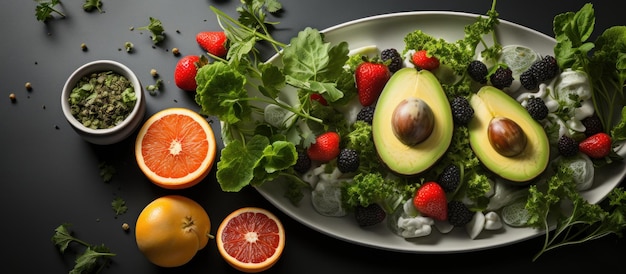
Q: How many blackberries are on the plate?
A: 15